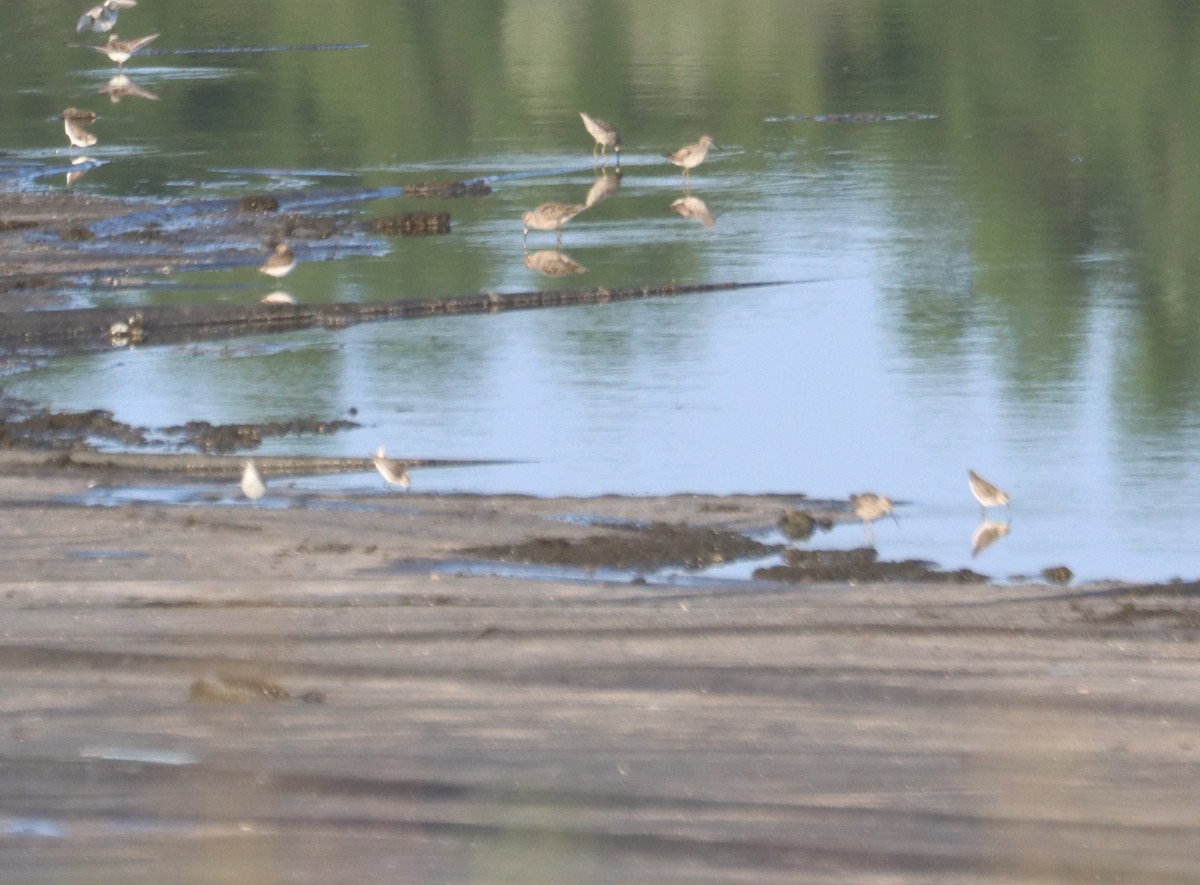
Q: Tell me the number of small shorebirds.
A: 11